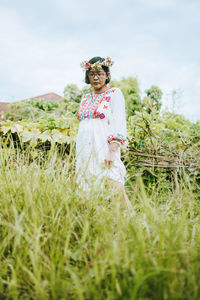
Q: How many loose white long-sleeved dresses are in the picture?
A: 1